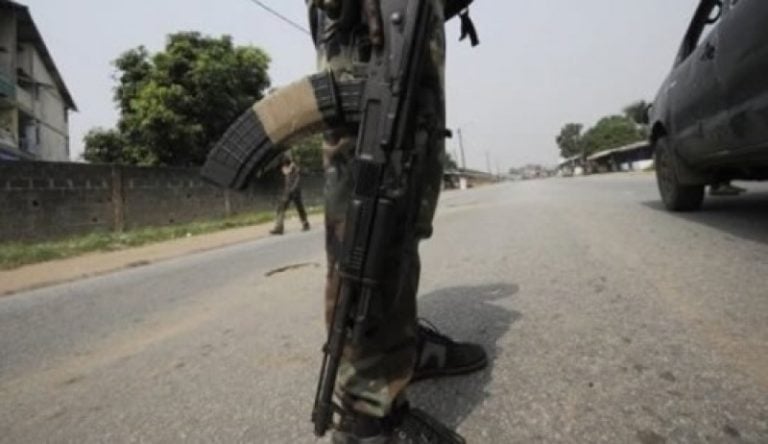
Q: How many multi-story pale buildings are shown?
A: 1